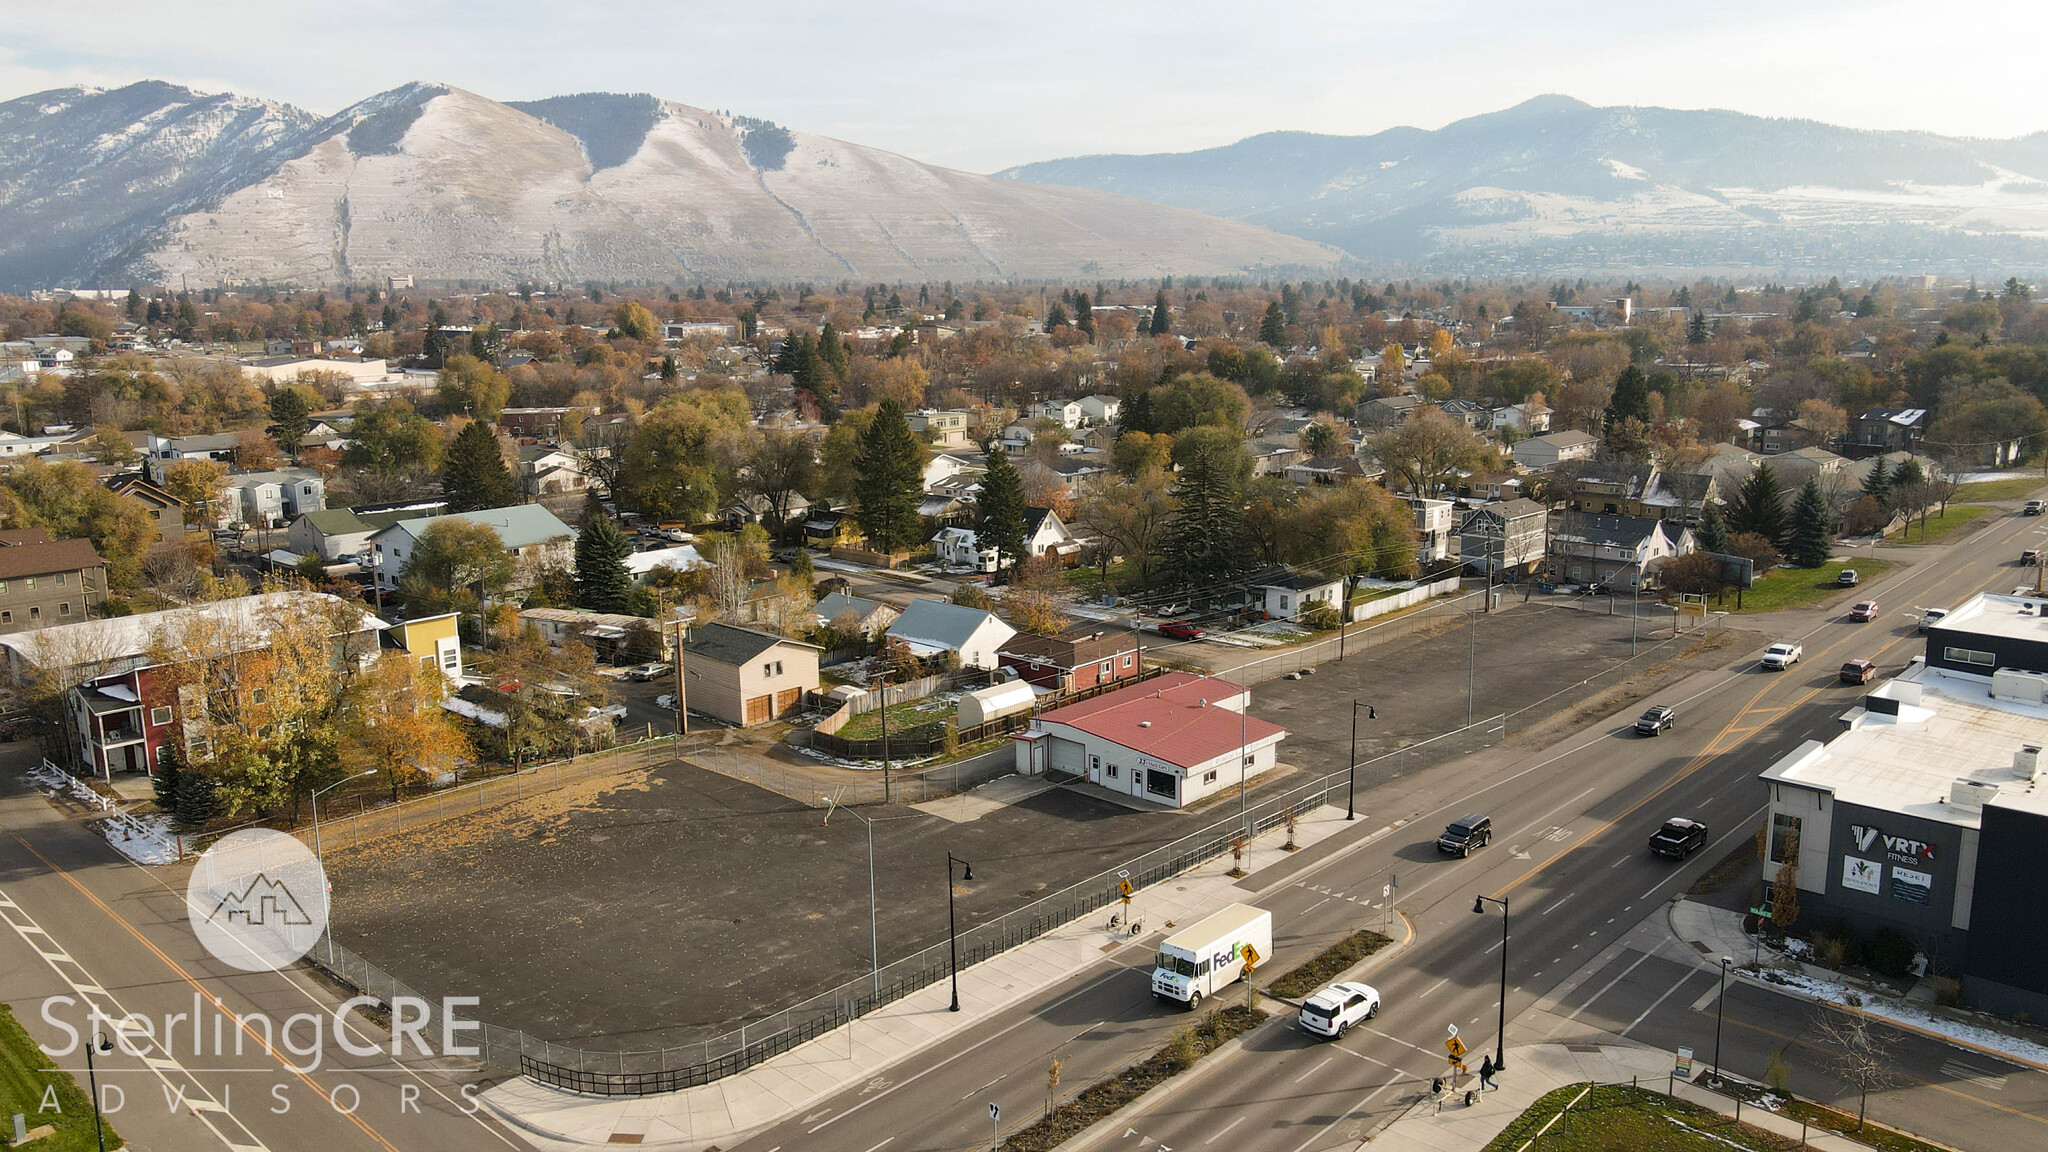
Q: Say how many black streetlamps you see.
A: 5